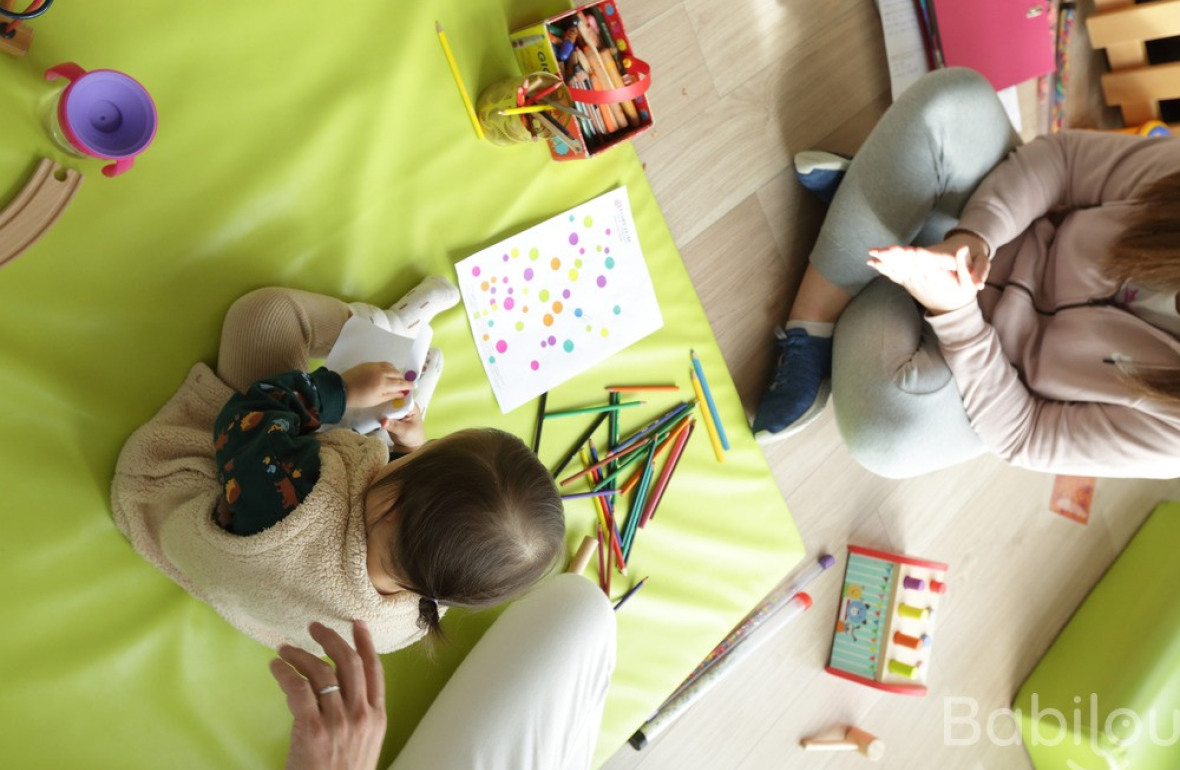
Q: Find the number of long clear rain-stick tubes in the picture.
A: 2